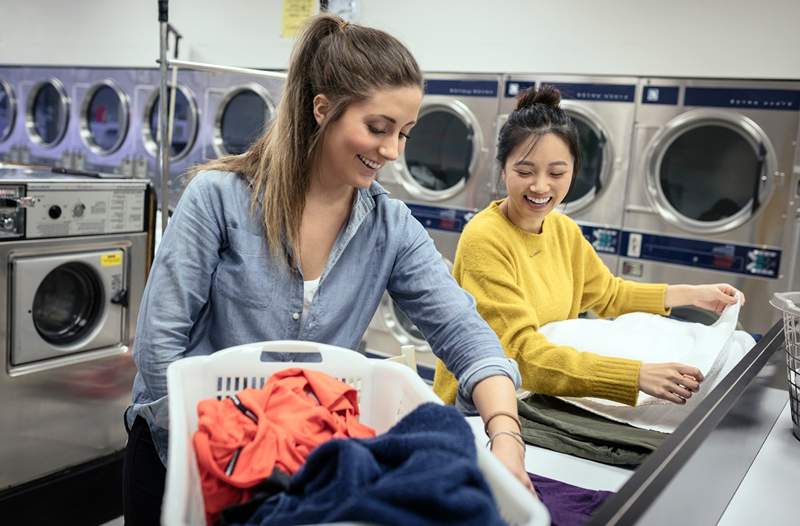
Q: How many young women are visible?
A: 2